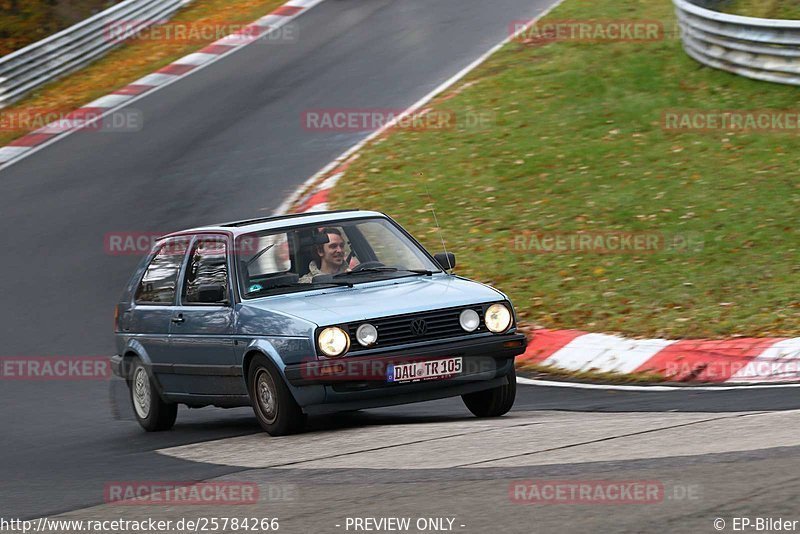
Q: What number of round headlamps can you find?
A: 4